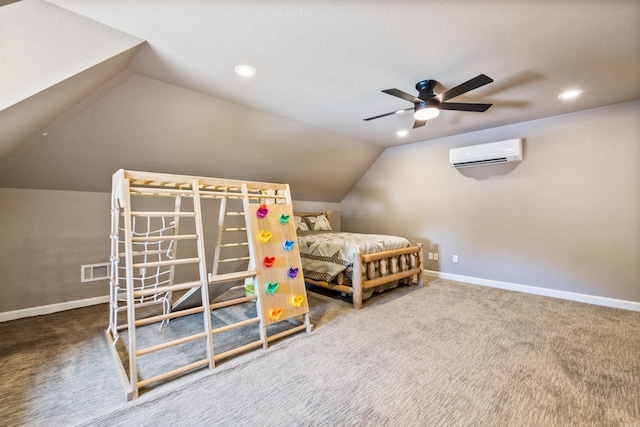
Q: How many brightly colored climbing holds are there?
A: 9